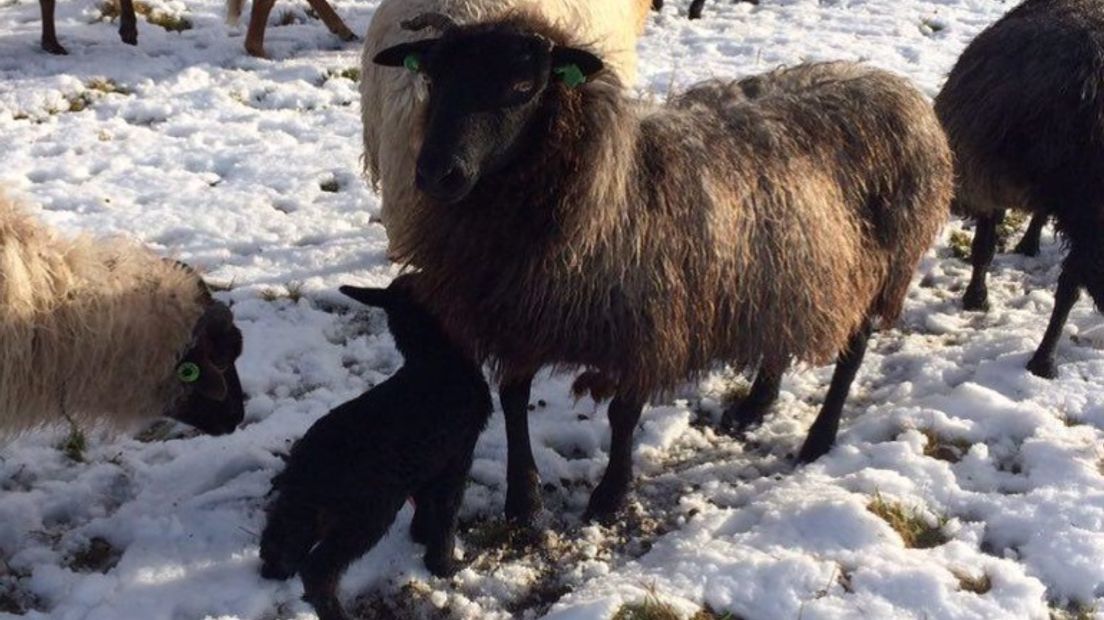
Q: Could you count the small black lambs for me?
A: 1